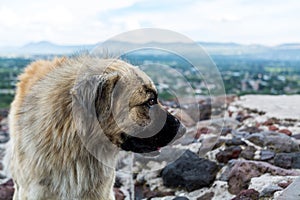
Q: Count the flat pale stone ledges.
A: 1